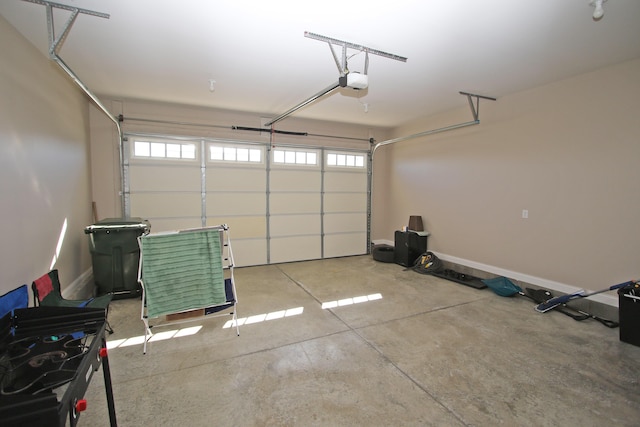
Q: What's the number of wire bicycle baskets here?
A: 0